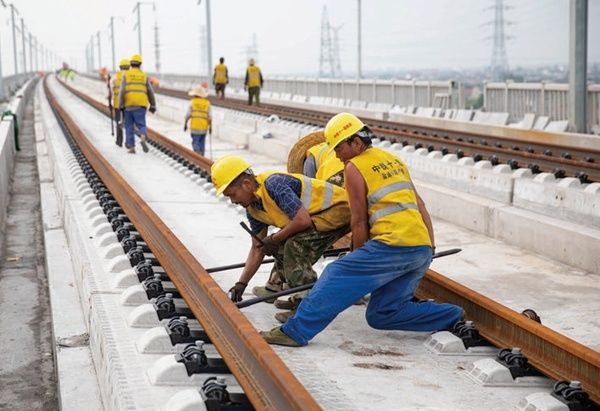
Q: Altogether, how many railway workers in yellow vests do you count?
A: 8